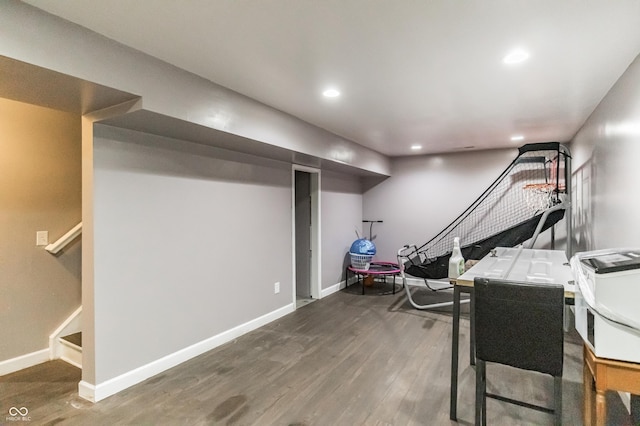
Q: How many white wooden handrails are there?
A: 1